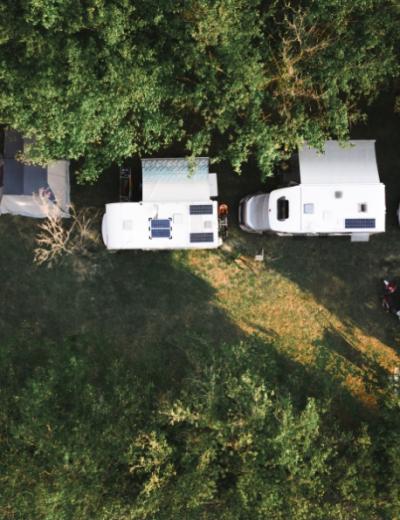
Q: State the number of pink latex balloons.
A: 0